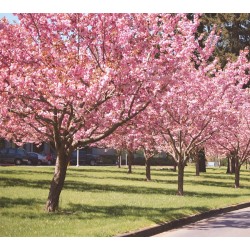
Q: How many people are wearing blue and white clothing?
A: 0